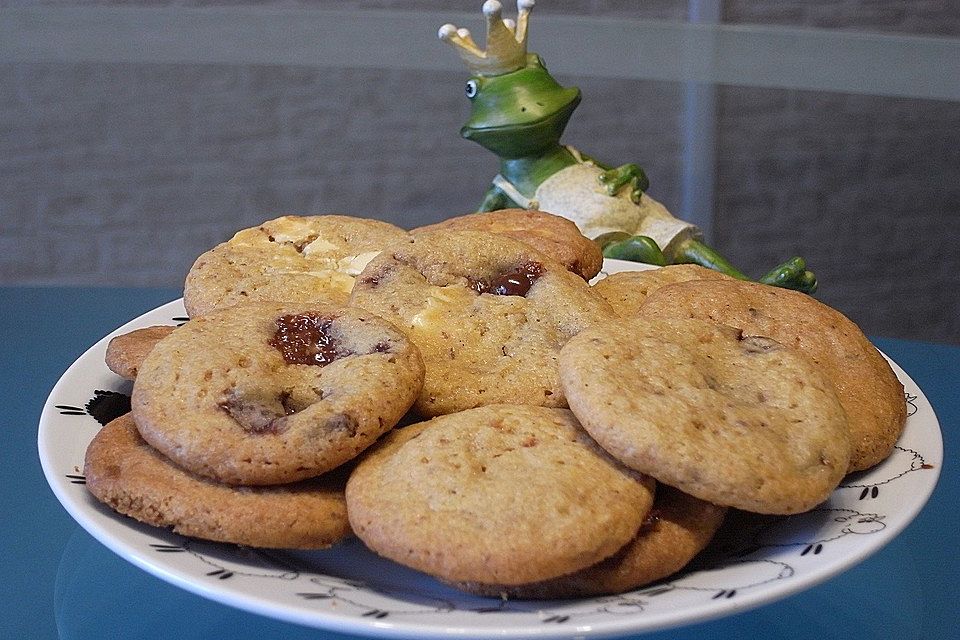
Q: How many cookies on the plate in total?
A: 11